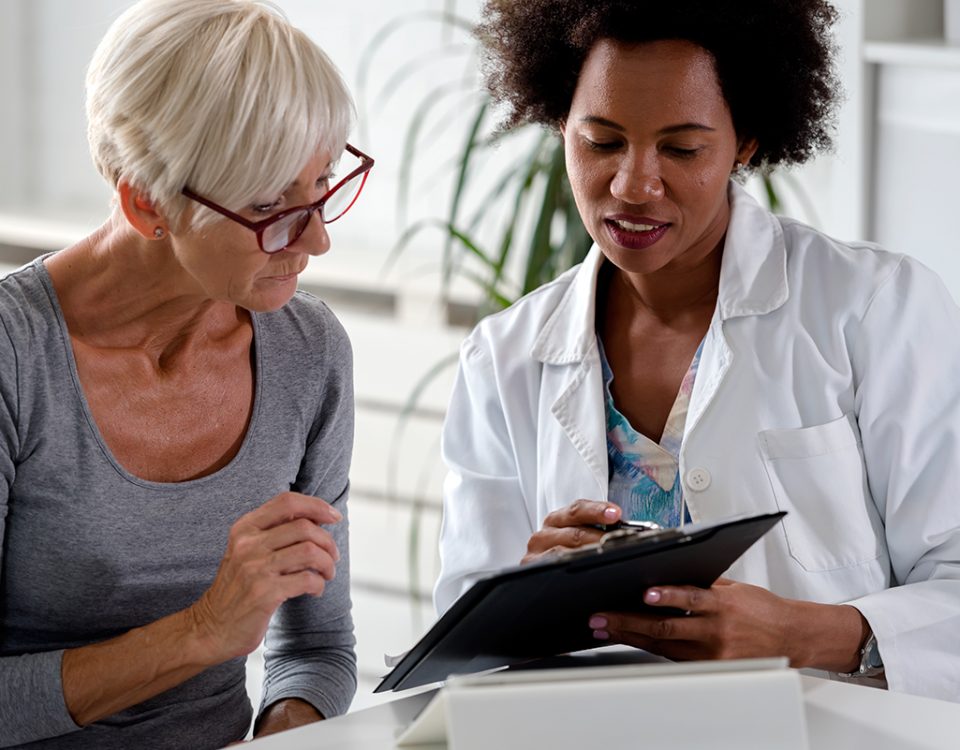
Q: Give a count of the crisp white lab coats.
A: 1